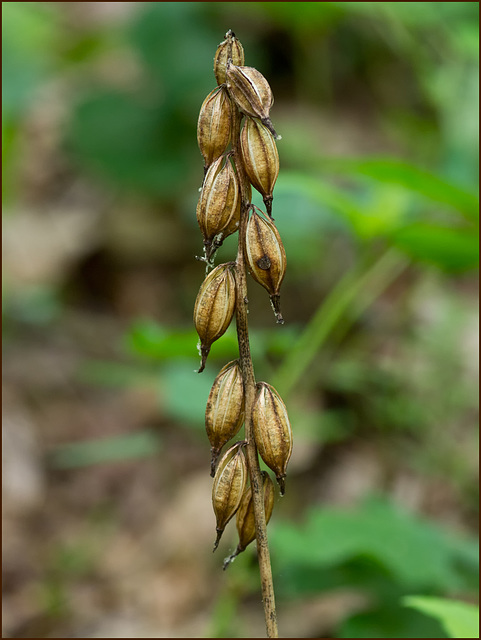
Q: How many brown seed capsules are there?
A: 12